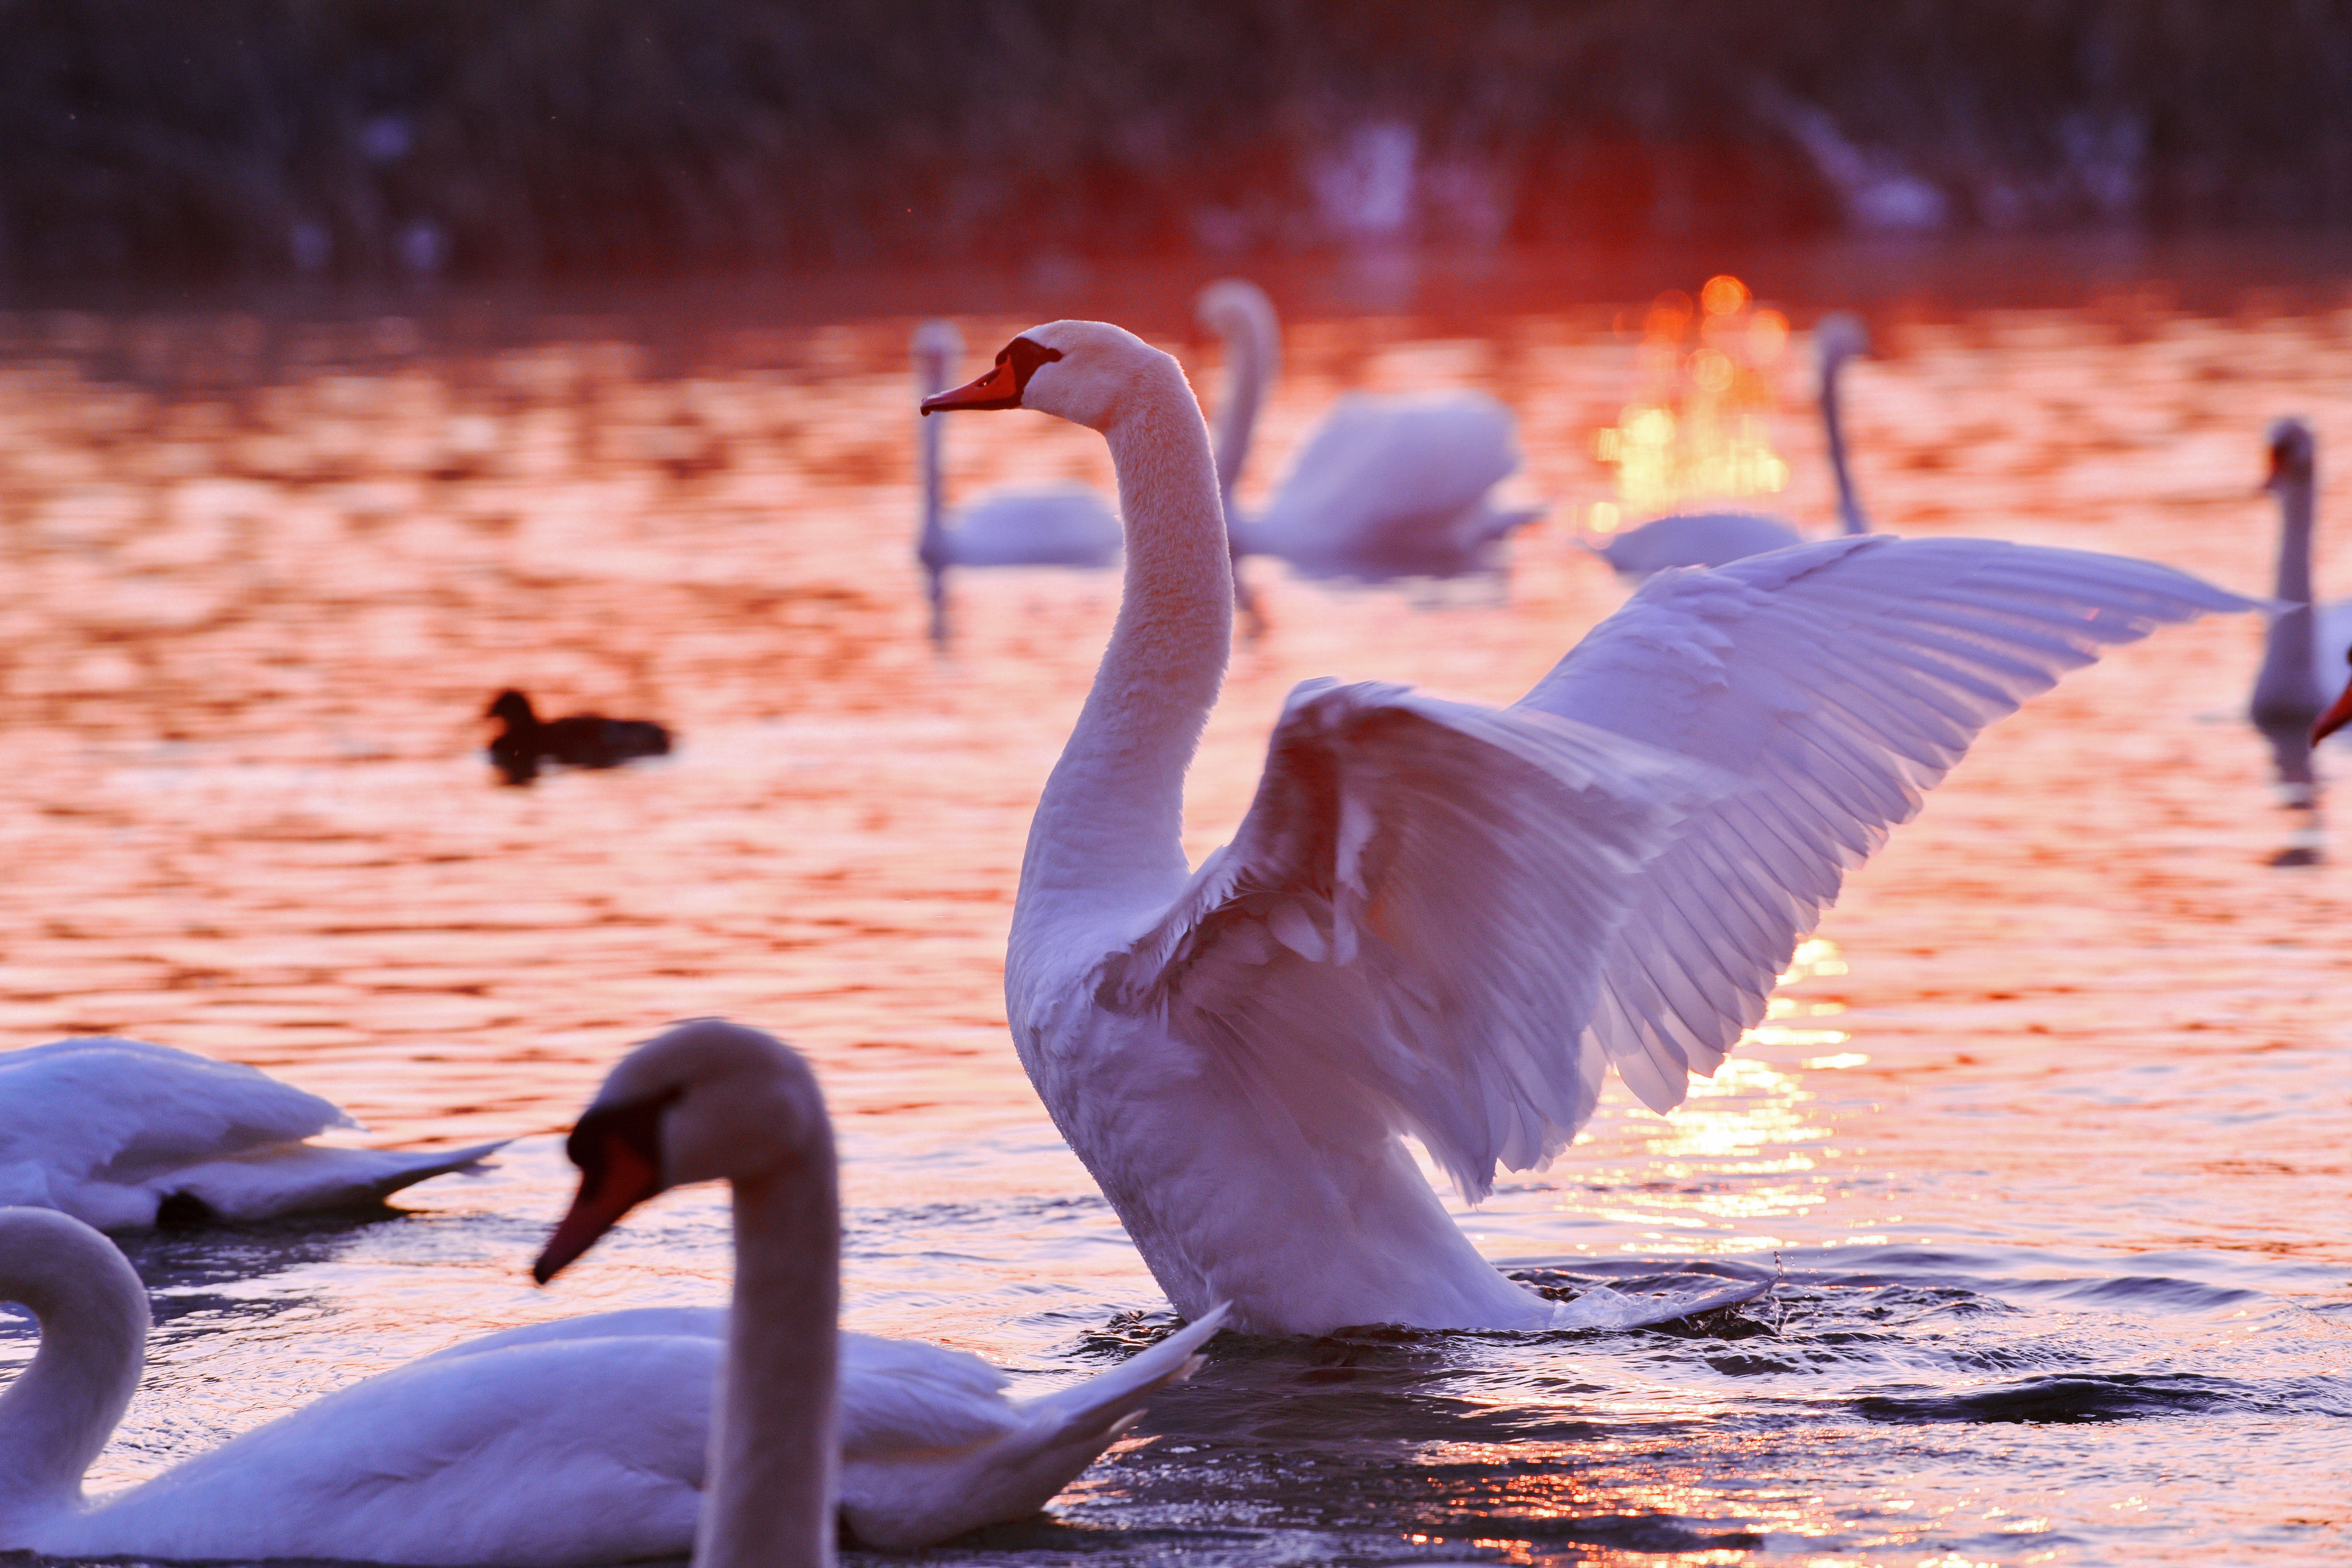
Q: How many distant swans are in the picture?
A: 4